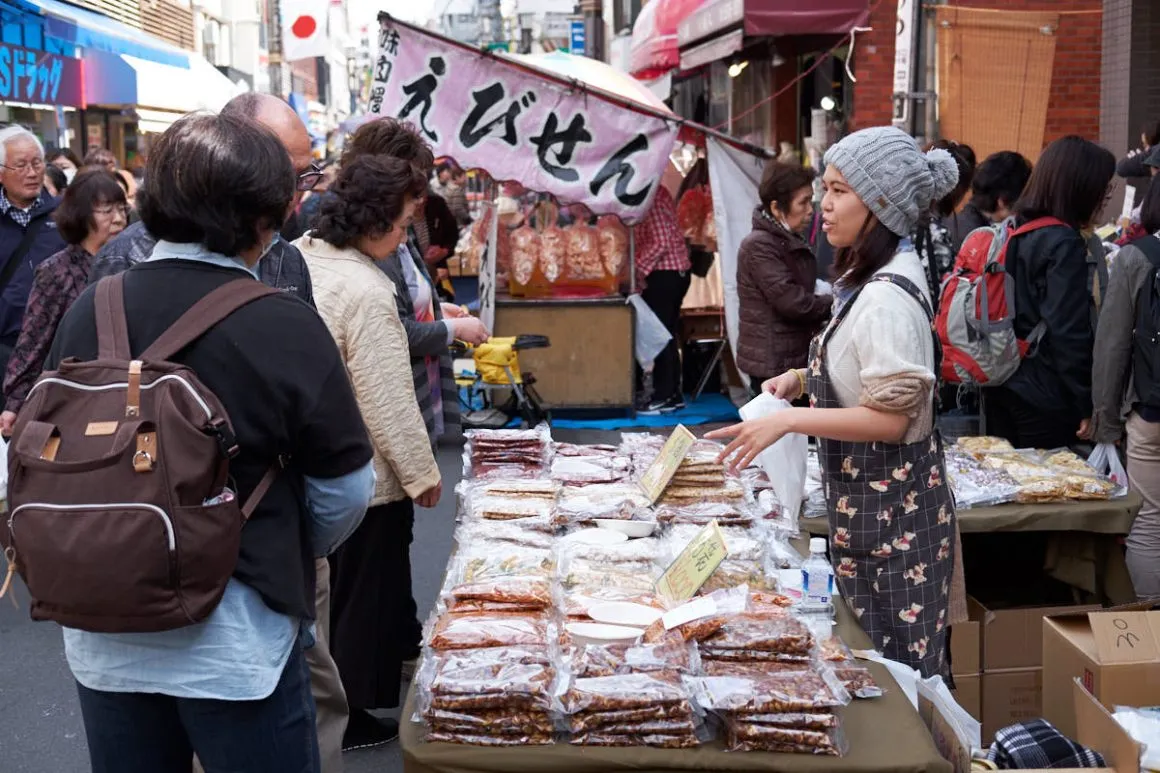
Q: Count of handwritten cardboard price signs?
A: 2